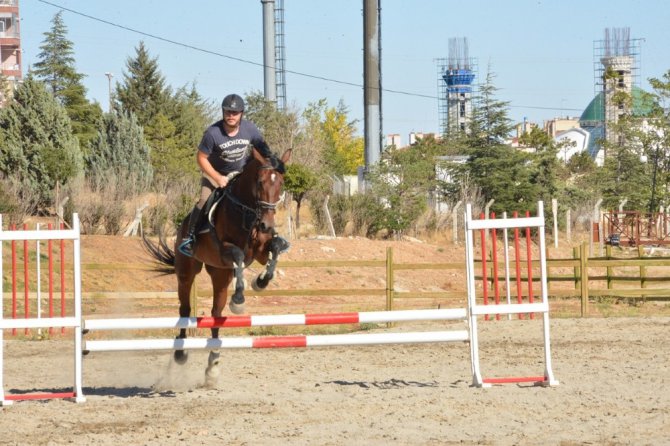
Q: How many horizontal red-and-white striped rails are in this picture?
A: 2